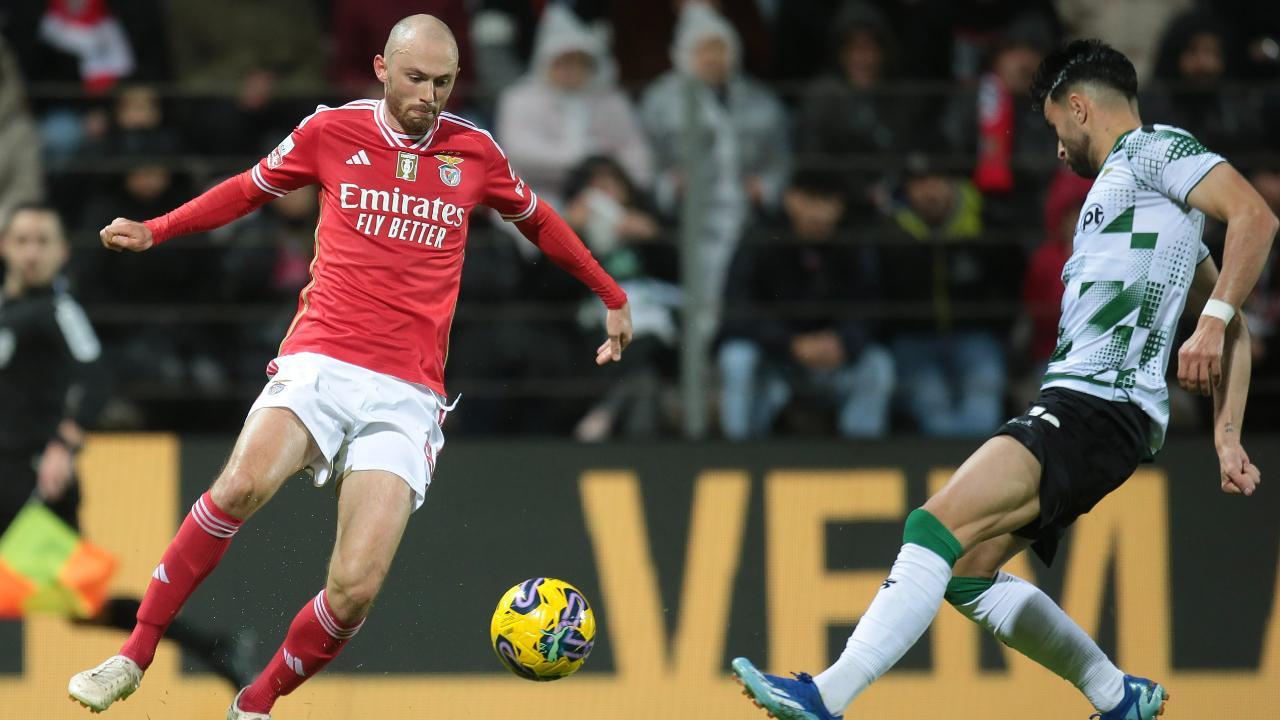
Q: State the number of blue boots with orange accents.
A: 2